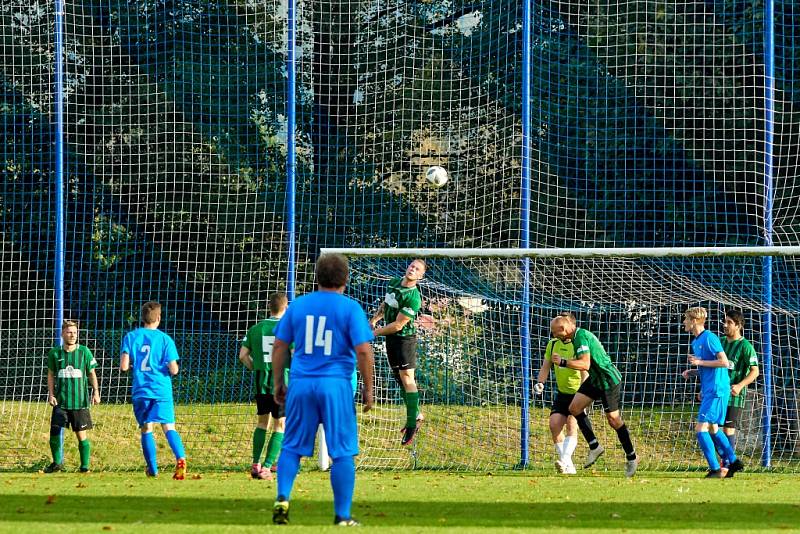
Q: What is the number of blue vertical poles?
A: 4